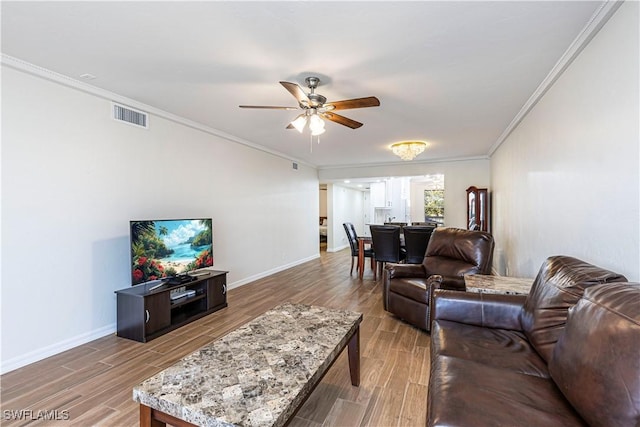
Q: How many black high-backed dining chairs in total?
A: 5